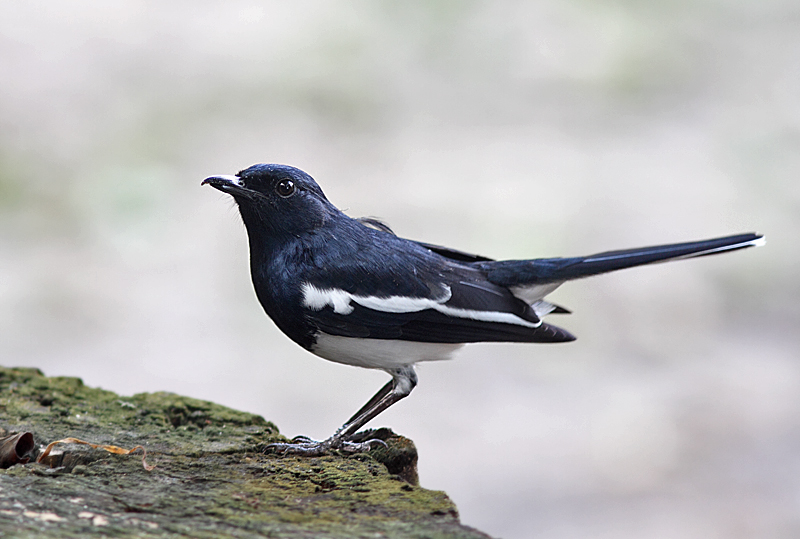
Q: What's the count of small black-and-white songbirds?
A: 1